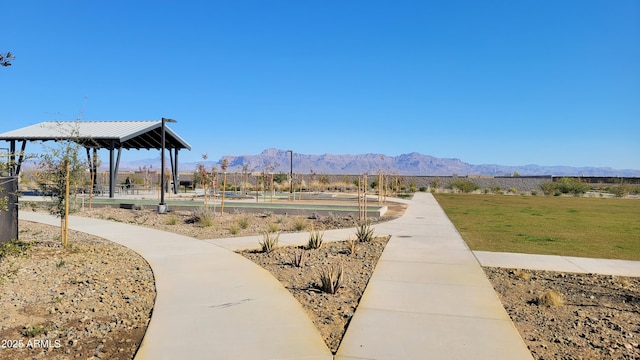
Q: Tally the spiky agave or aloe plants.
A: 6